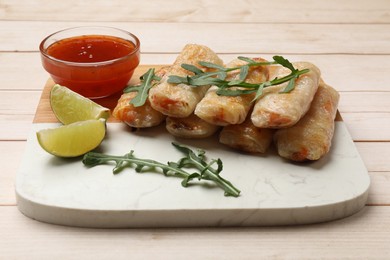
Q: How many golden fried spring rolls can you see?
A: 7